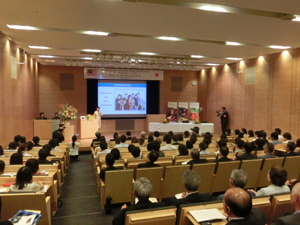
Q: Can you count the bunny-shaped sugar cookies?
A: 0